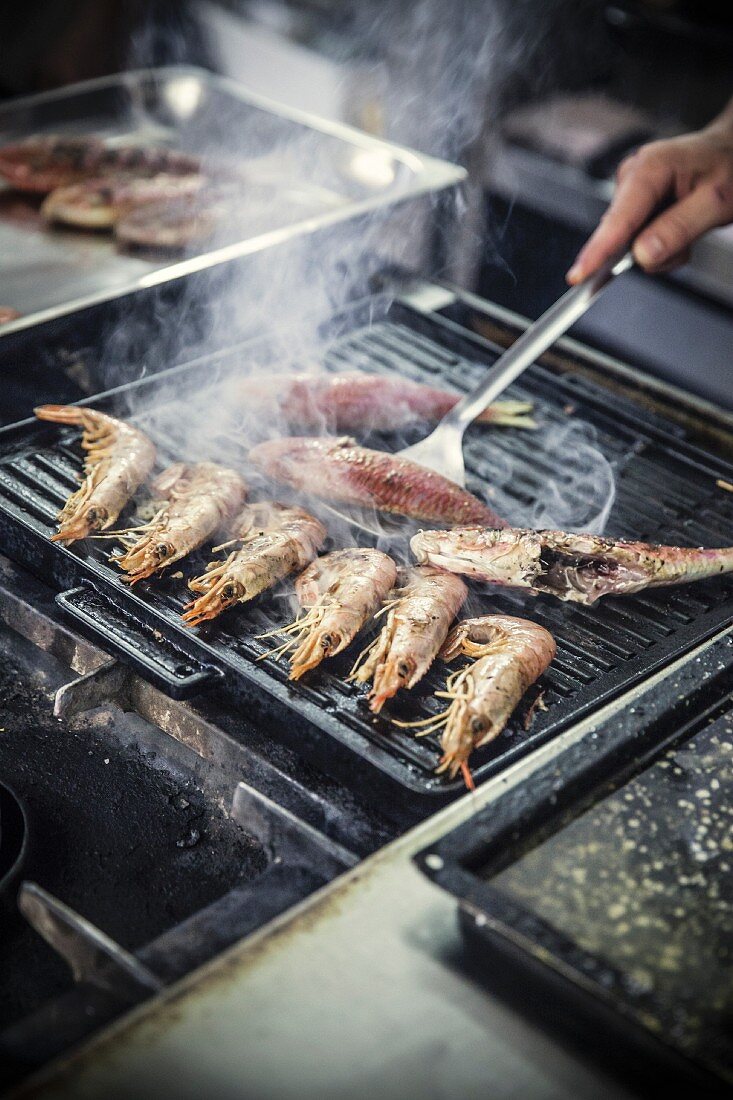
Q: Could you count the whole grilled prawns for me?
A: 6